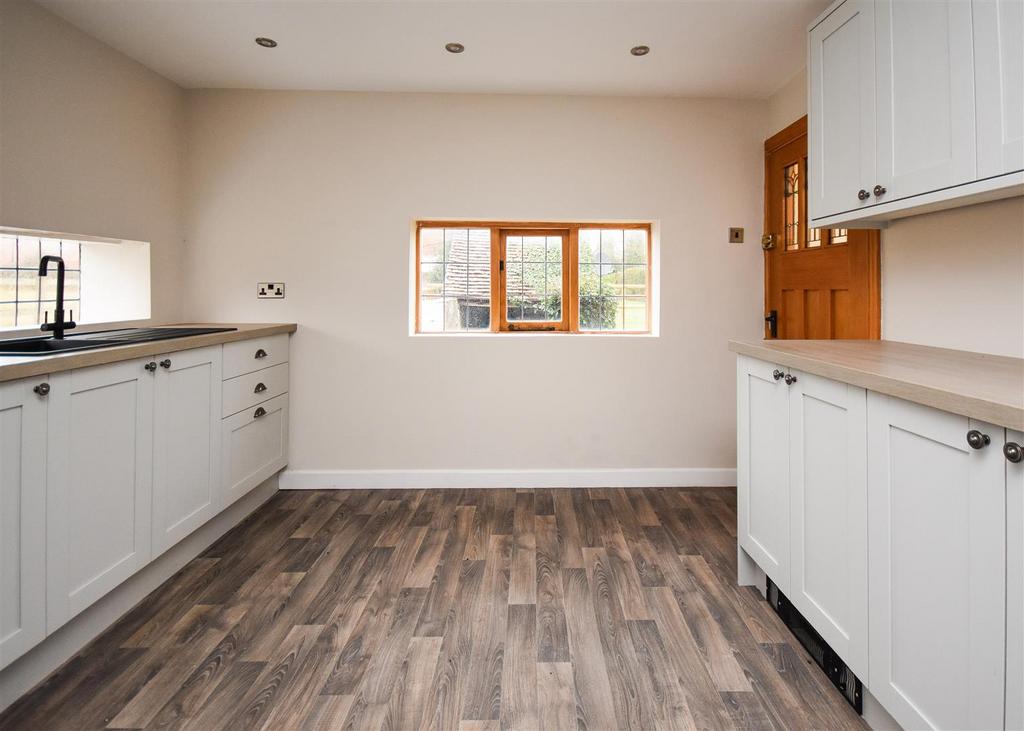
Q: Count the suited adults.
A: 0